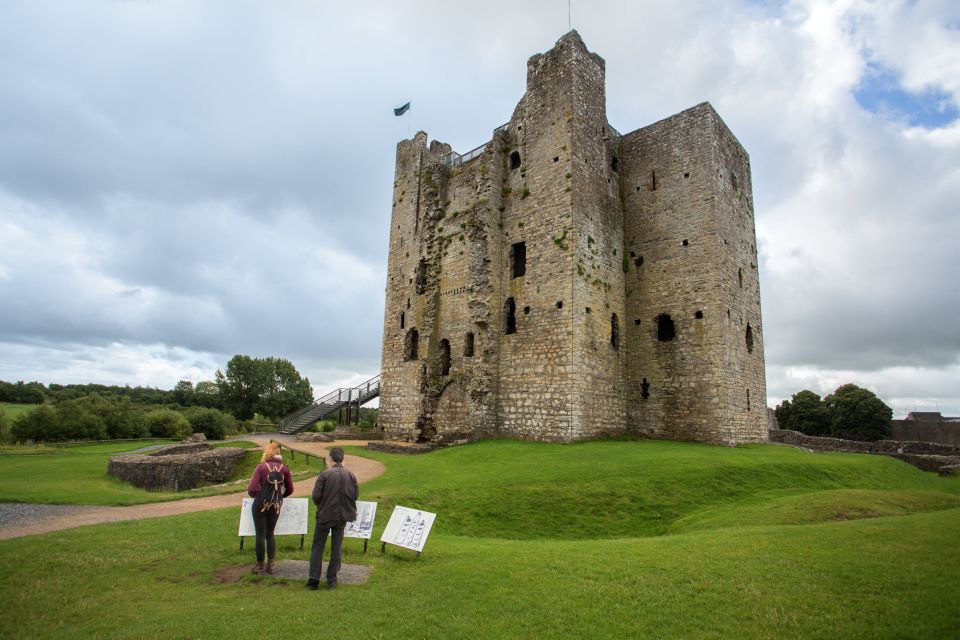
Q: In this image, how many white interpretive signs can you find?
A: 3